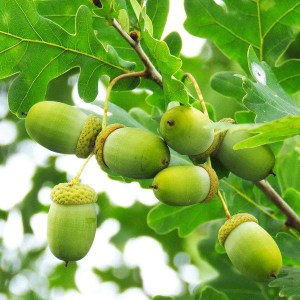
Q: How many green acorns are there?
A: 7